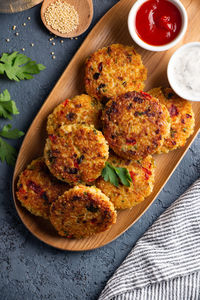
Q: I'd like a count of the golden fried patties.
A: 8